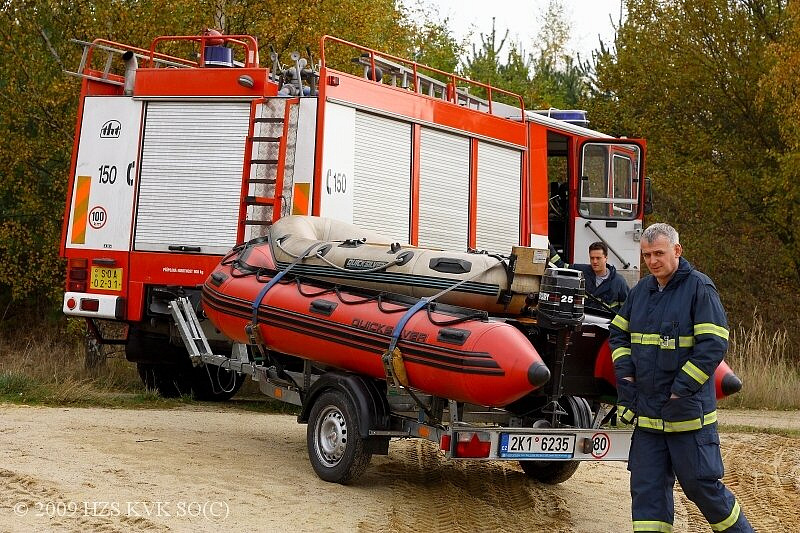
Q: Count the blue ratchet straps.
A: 2